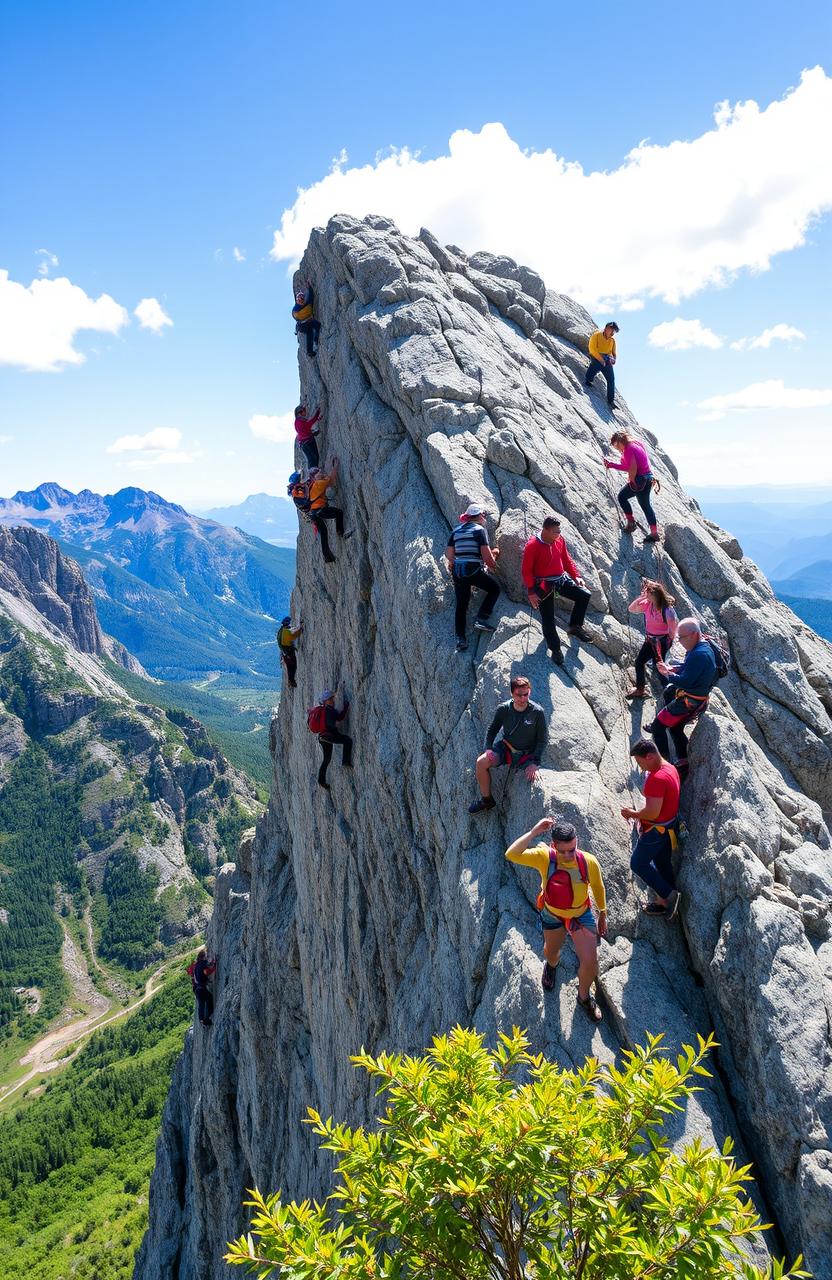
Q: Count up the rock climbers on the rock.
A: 15